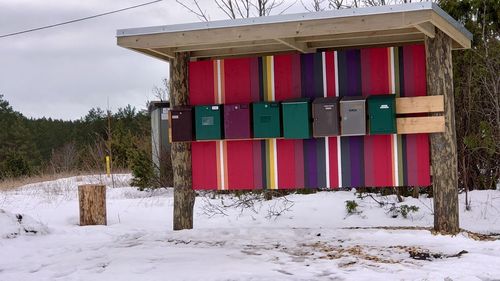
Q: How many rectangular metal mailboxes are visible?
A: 8